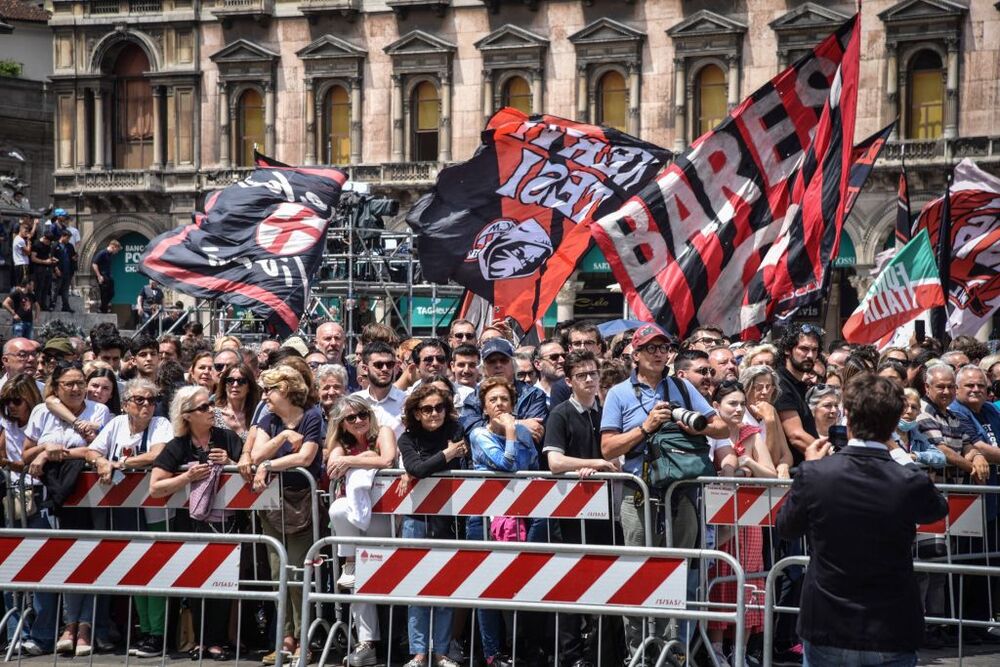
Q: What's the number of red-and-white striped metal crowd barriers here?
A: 5